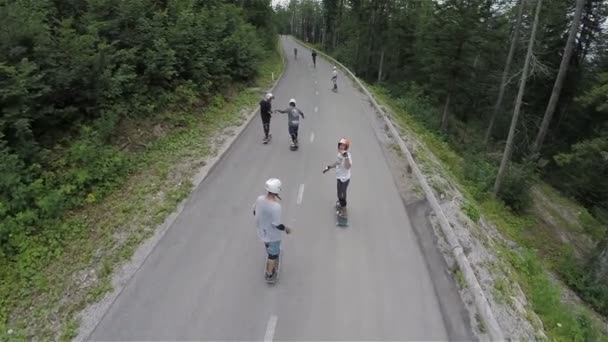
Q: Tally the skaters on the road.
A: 7